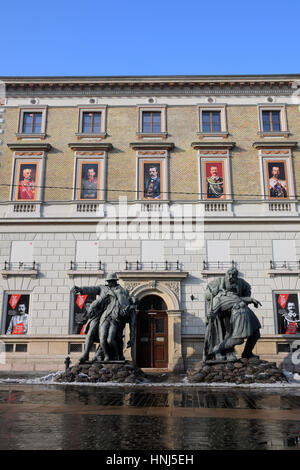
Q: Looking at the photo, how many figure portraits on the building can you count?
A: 8